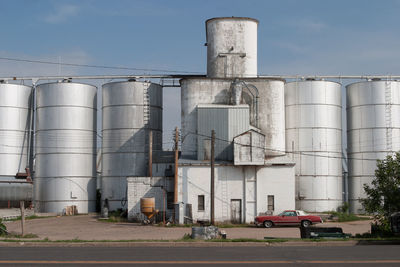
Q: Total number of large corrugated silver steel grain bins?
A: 5